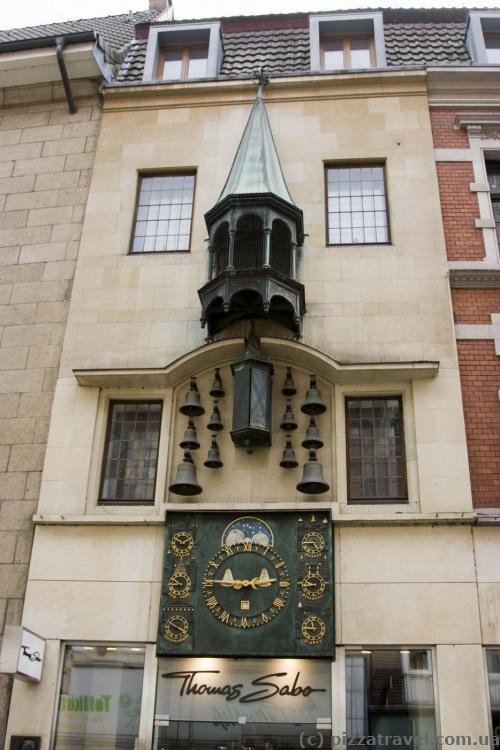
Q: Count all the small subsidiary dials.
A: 6